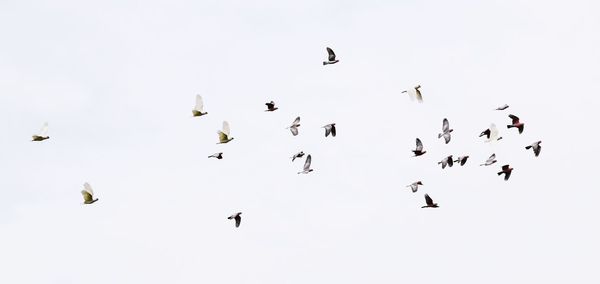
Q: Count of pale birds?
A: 6